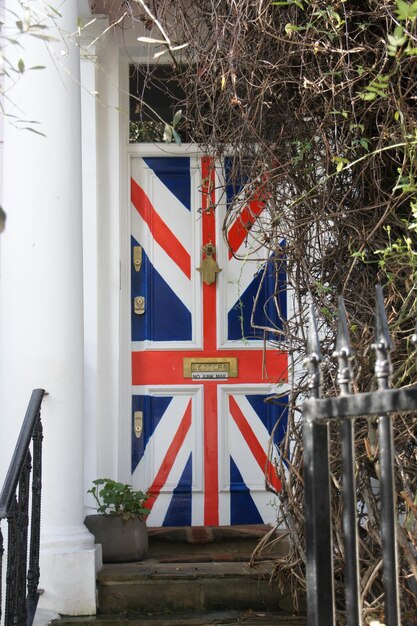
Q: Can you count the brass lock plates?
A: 3